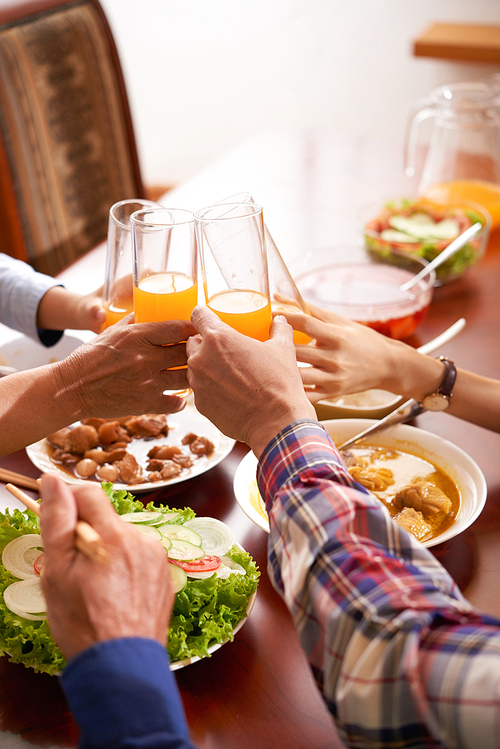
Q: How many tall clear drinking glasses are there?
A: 4